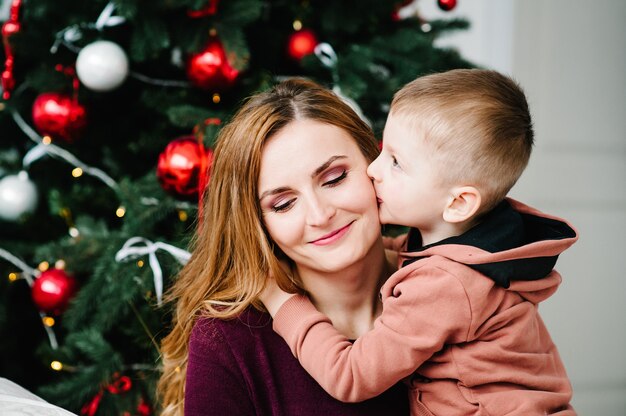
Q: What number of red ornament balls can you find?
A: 6